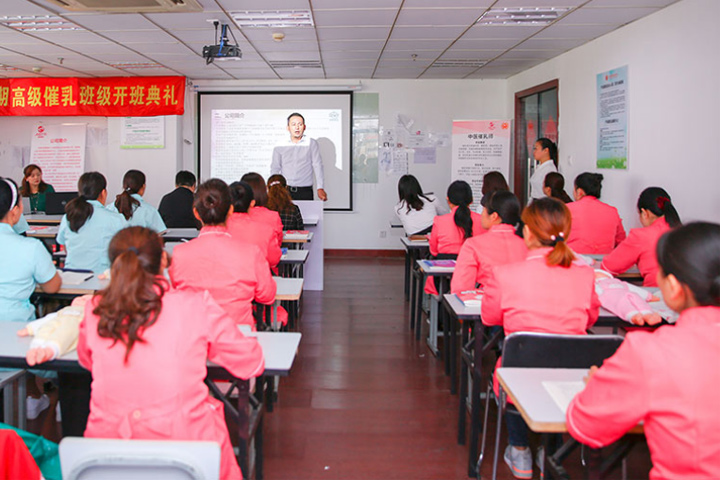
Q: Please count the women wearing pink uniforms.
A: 10